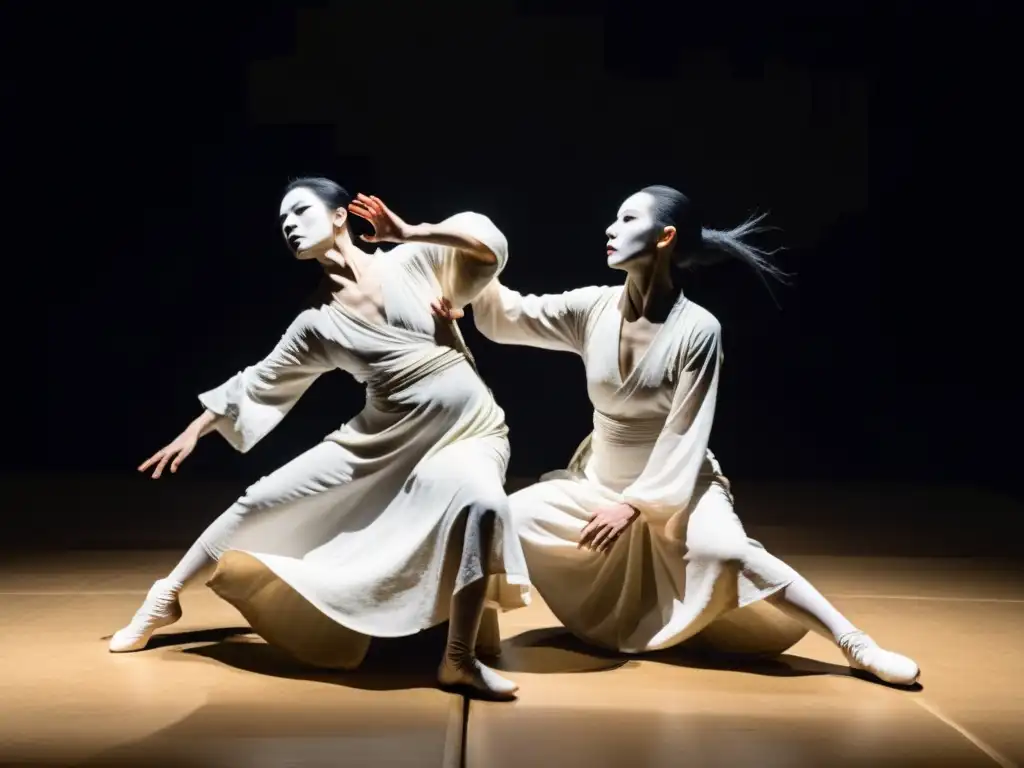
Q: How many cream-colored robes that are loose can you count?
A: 2